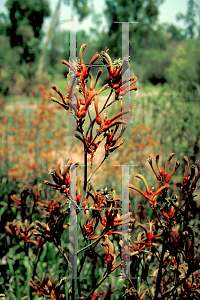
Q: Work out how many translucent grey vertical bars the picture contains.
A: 4